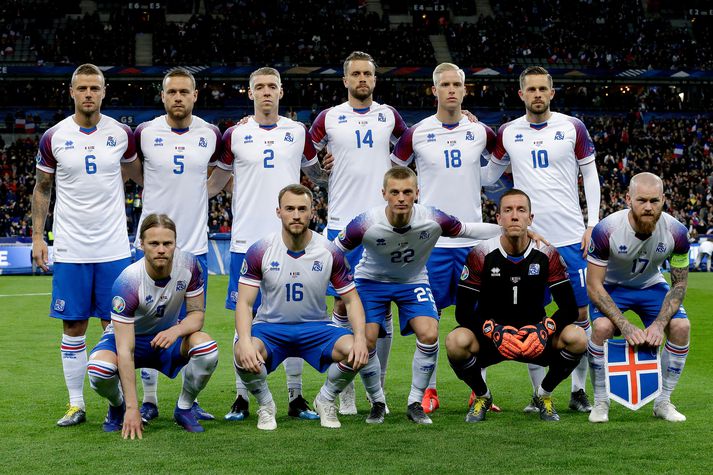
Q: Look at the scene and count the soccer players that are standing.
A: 6